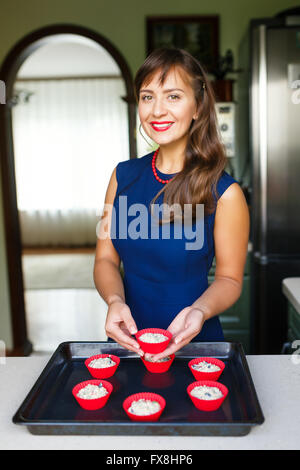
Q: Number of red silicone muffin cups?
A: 7